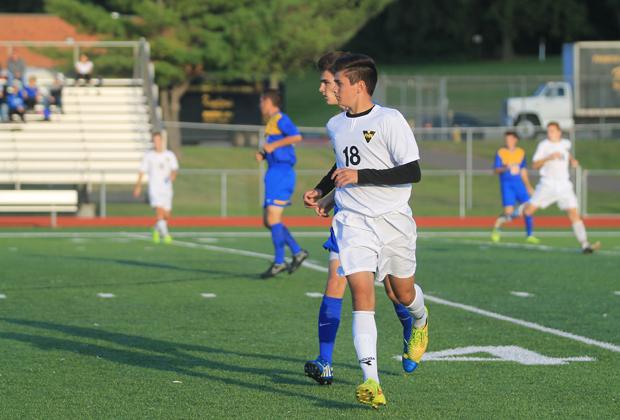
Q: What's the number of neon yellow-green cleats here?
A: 6